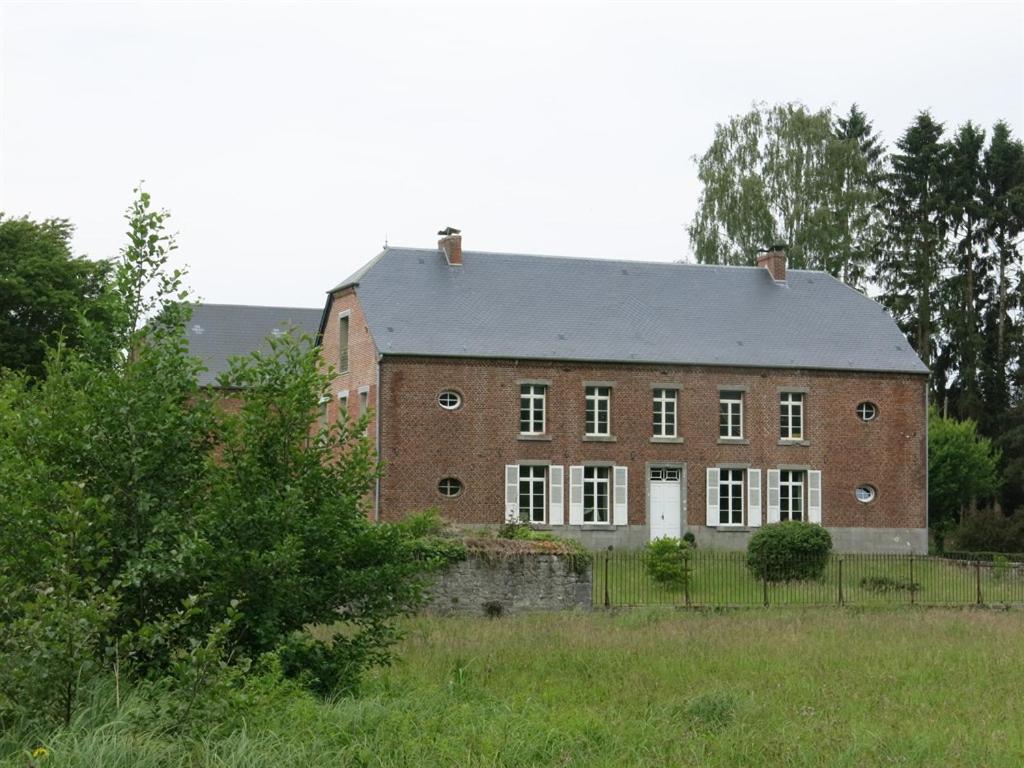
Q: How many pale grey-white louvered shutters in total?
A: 8